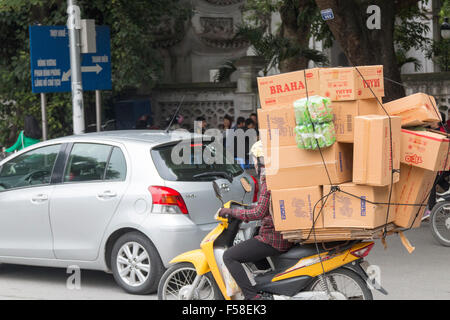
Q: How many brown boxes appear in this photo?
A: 11